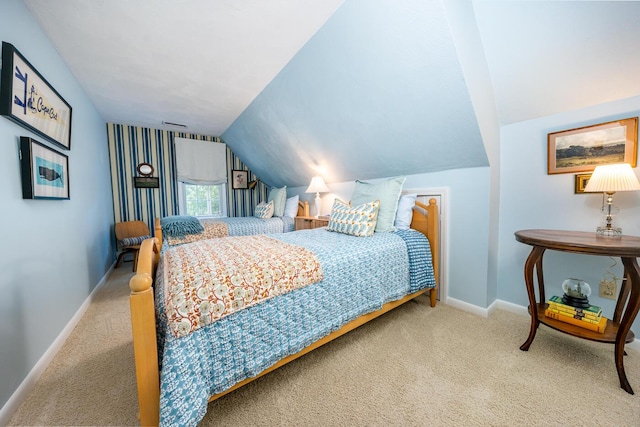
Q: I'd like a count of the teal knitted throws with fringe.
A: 1